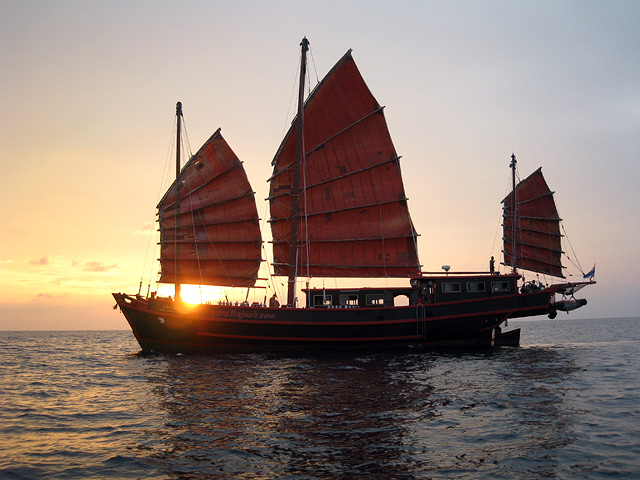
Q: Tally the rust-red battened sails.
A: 3